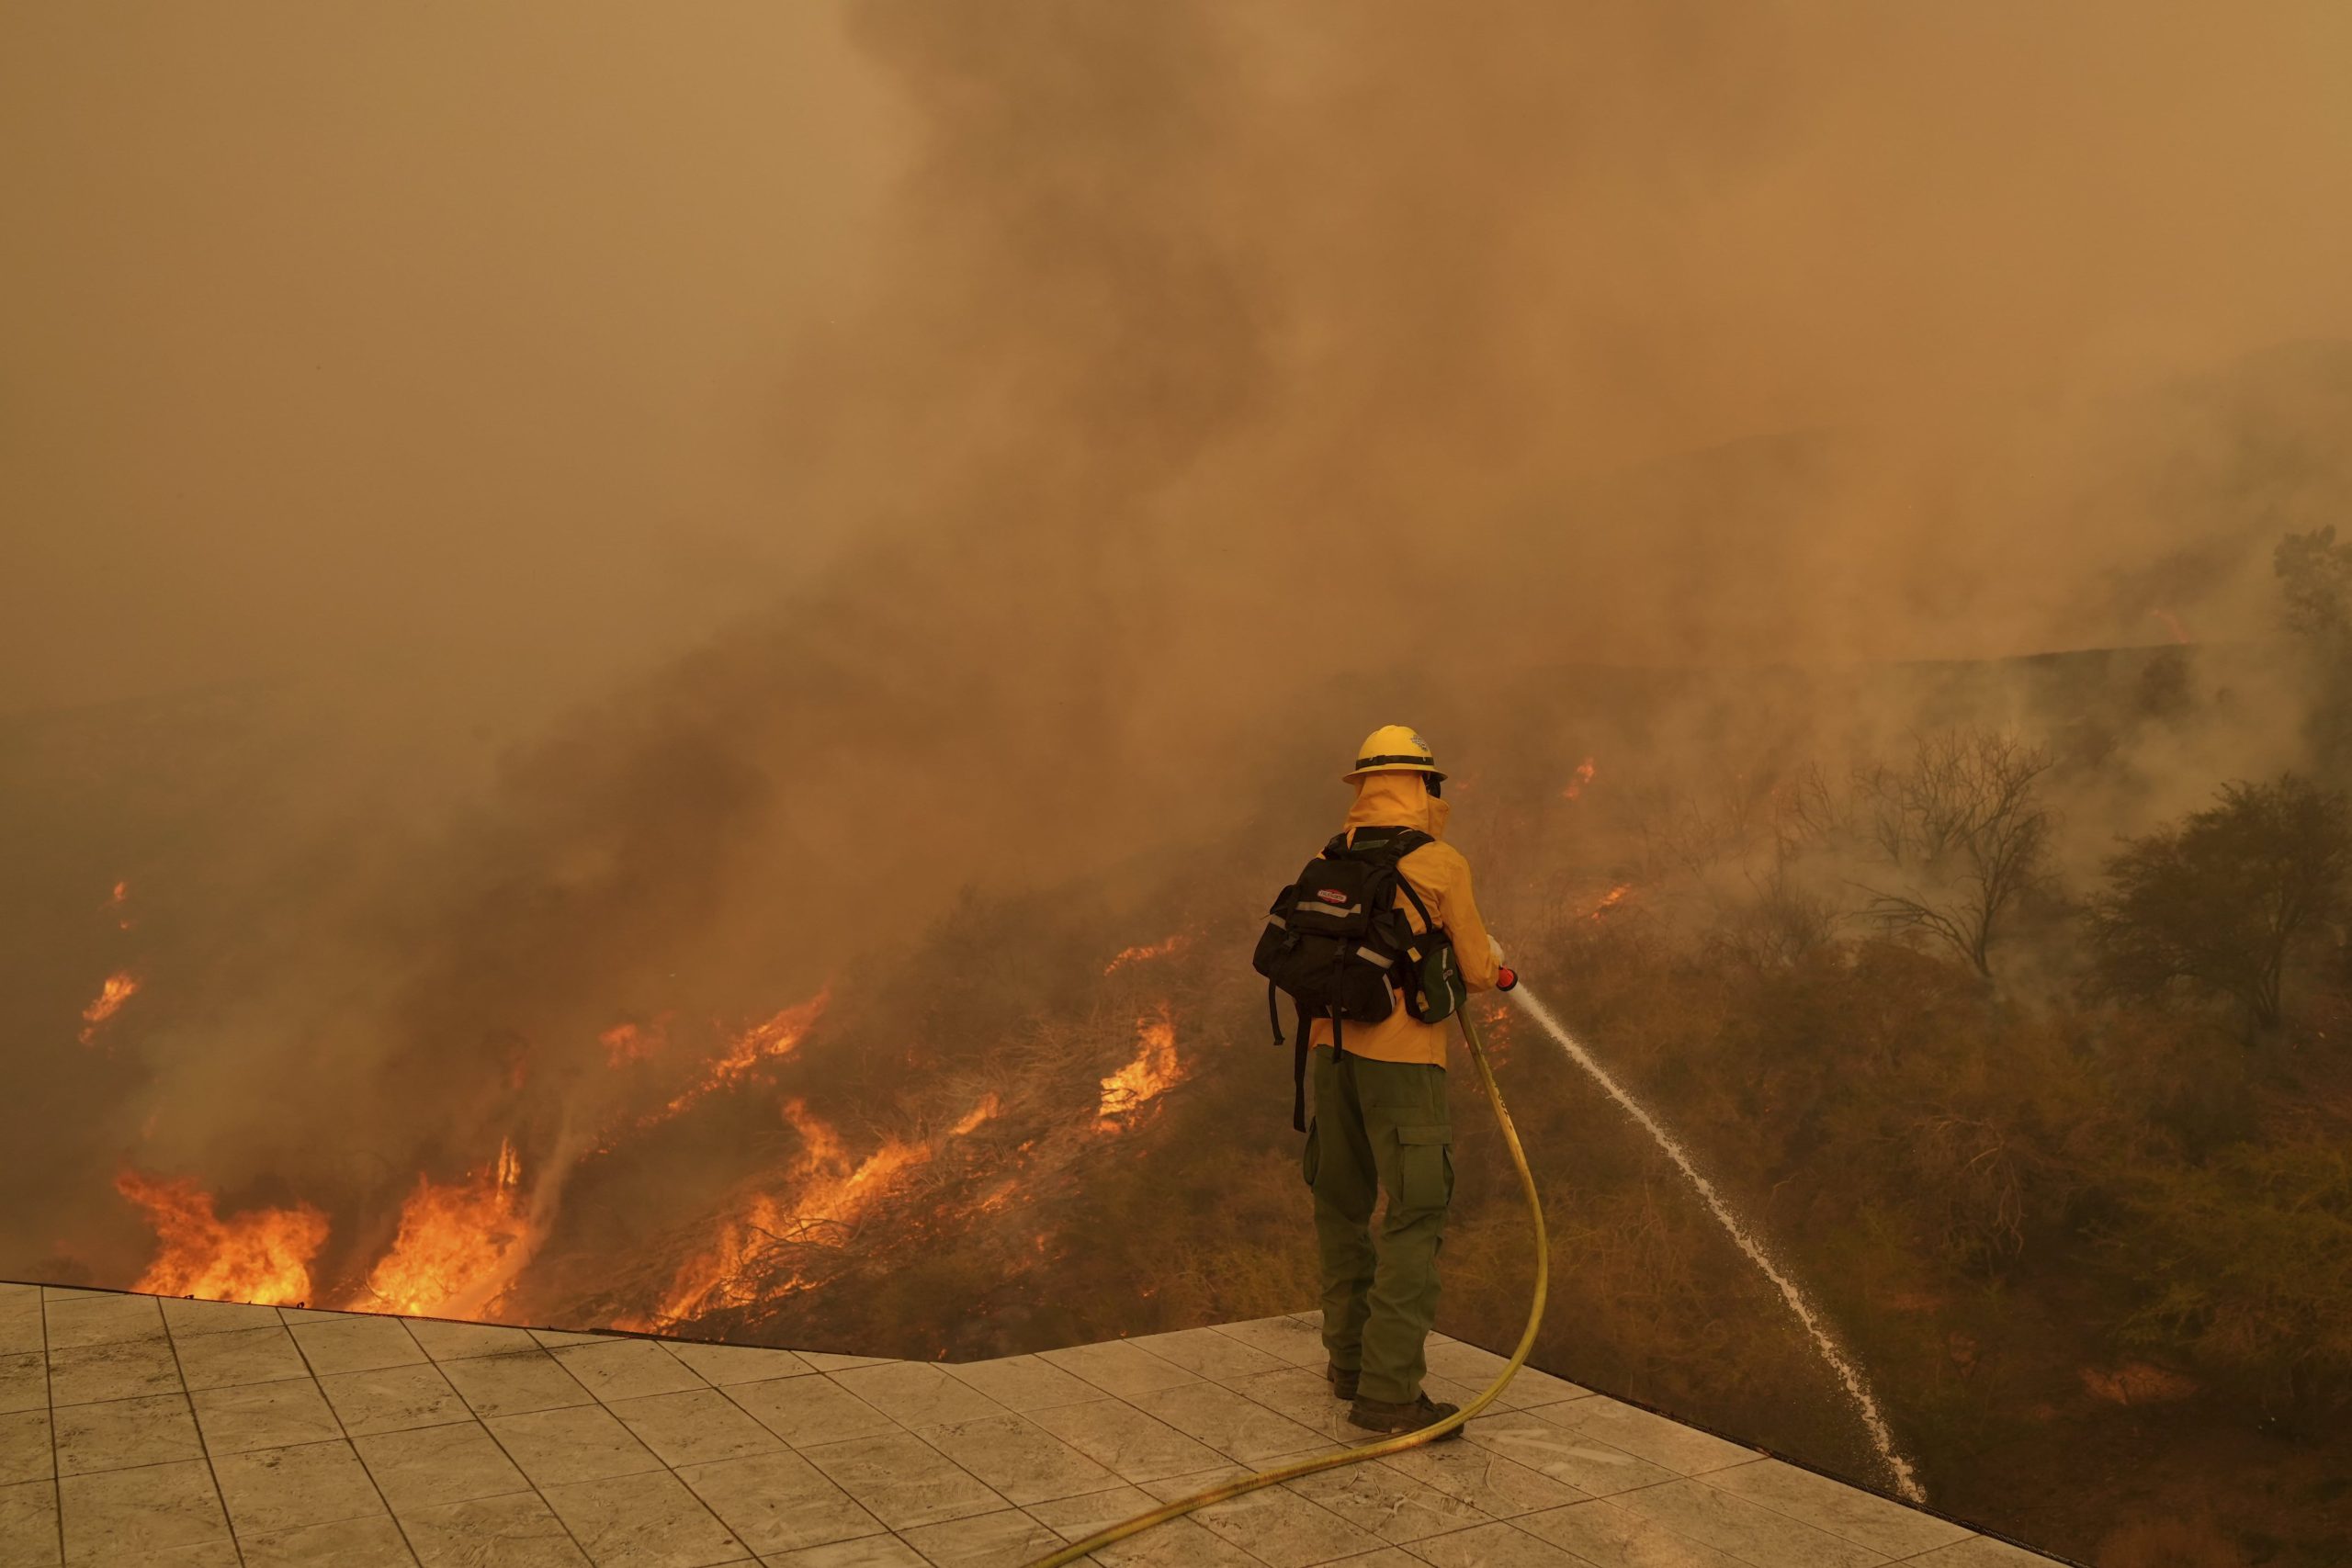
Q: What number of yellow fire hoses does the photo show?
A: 1